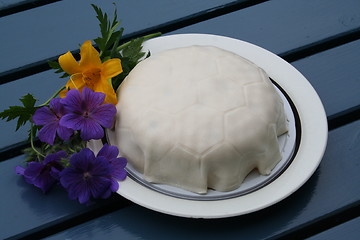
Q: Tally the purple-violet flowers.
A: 5